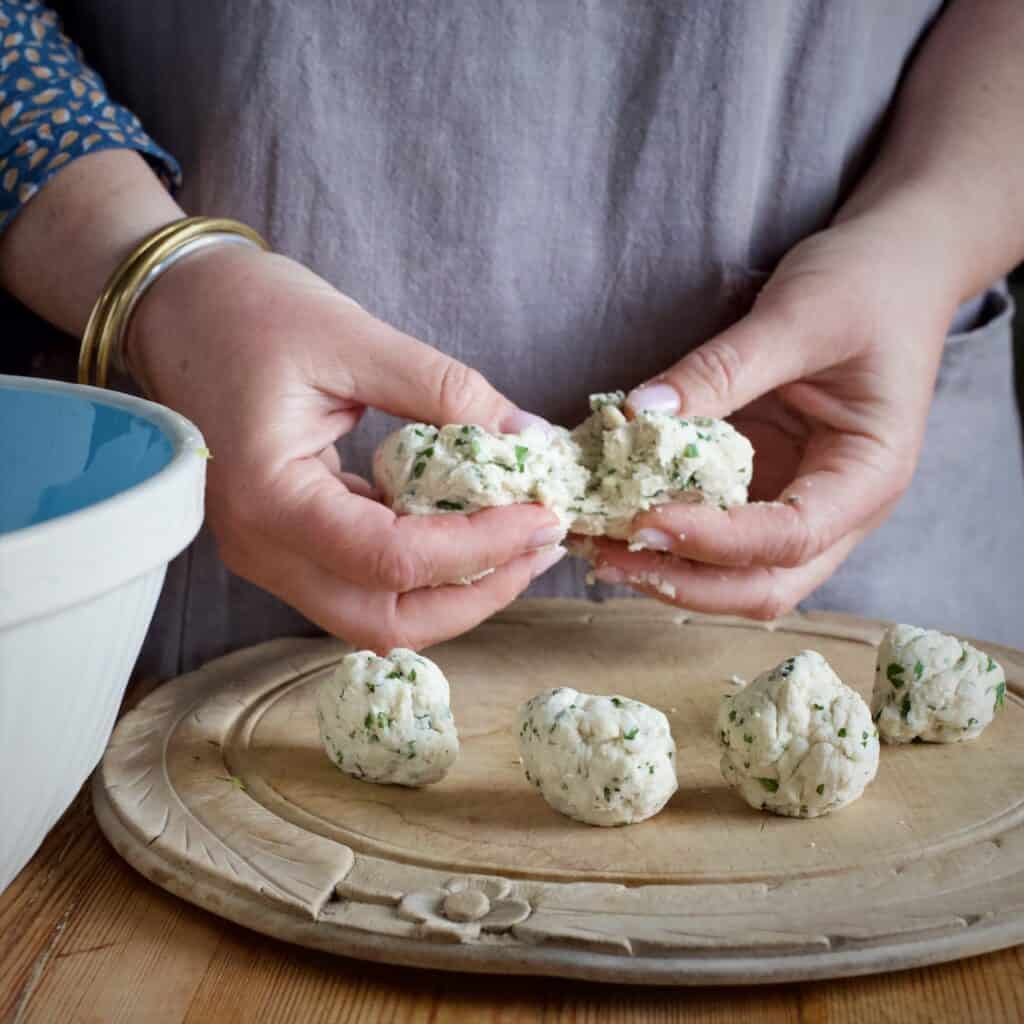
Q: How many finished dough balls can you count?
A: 4